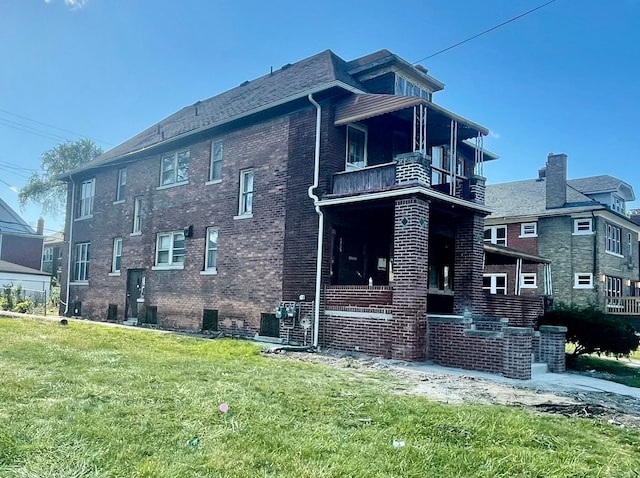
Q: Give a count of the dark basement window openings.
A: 5